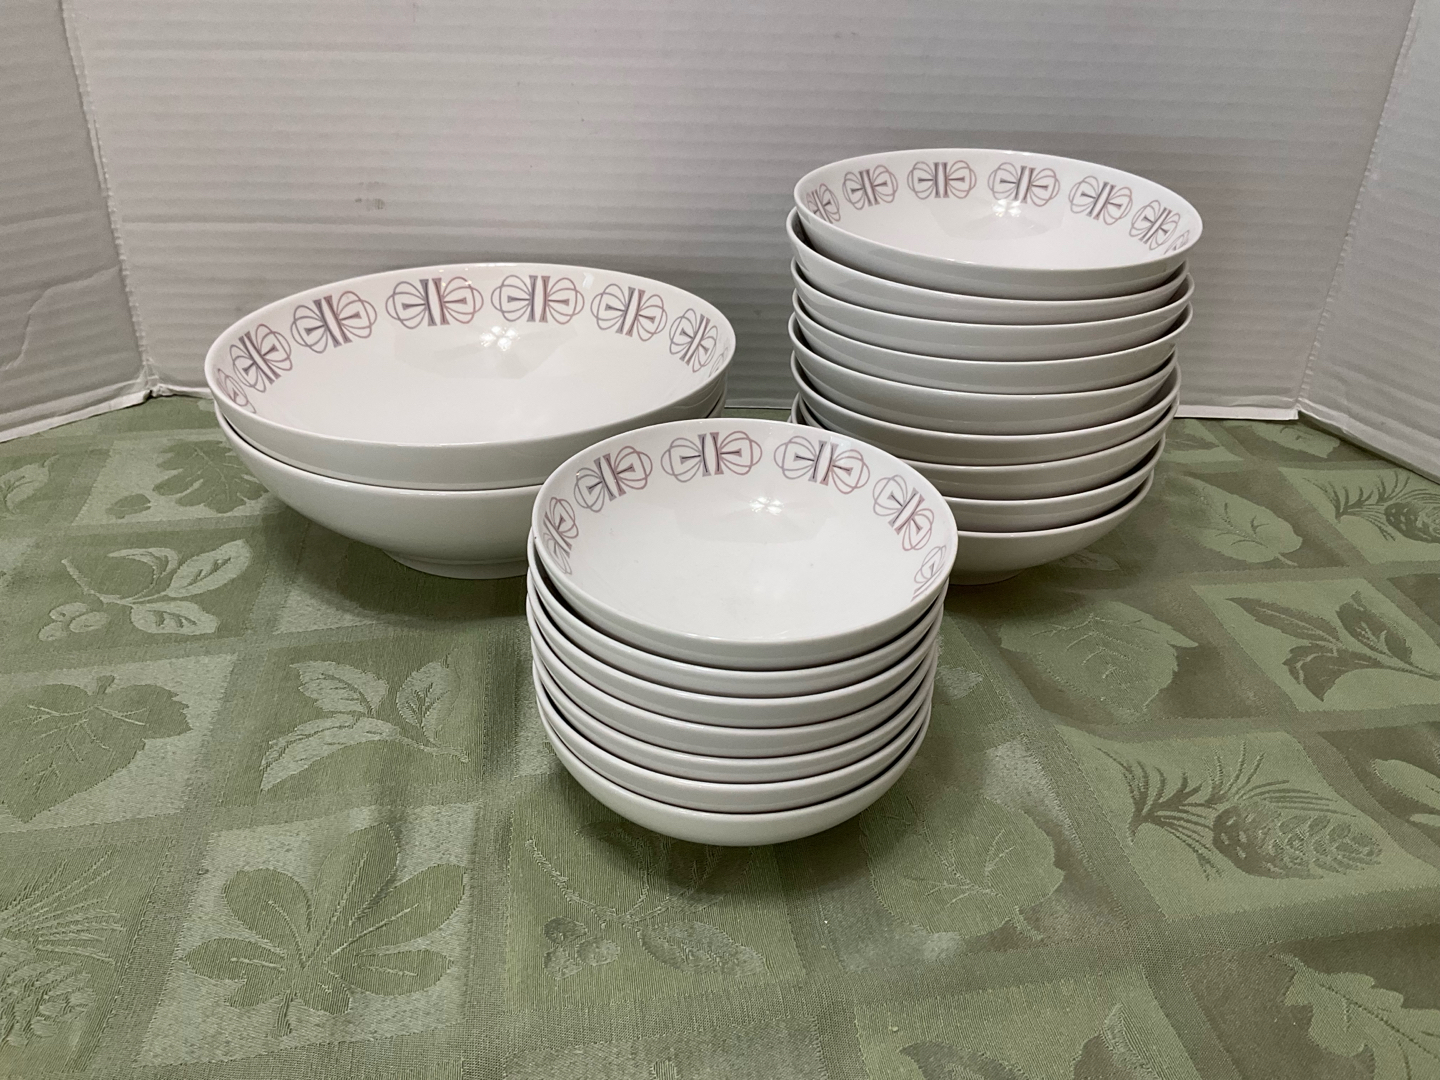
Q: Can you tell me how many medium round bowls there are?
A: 9